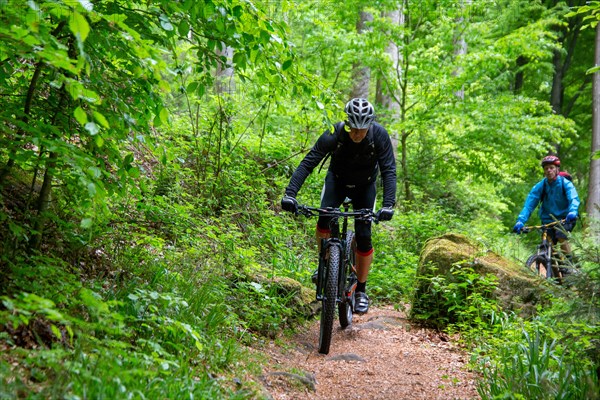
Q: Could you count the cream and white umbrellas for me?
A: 0